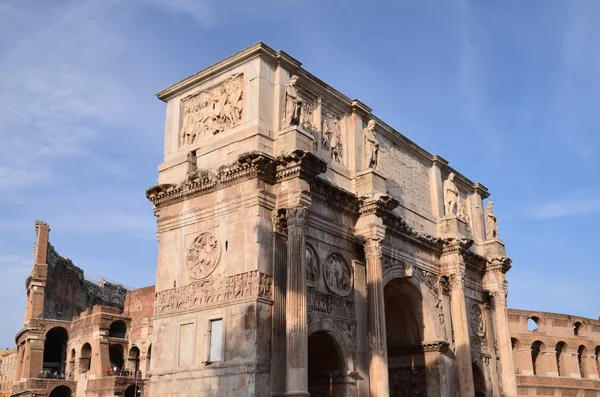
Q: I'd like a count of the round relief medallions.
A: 4